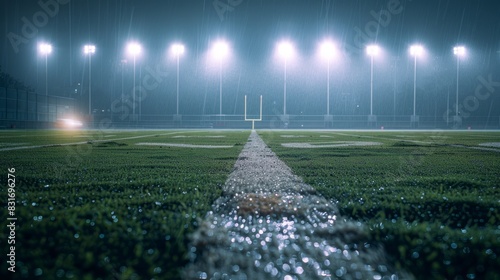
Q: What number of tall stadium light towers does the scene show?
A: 10